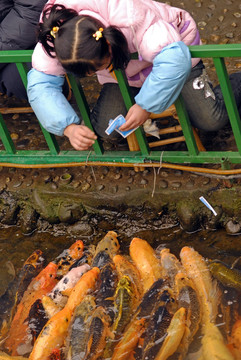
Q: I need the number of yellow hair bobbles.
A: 2